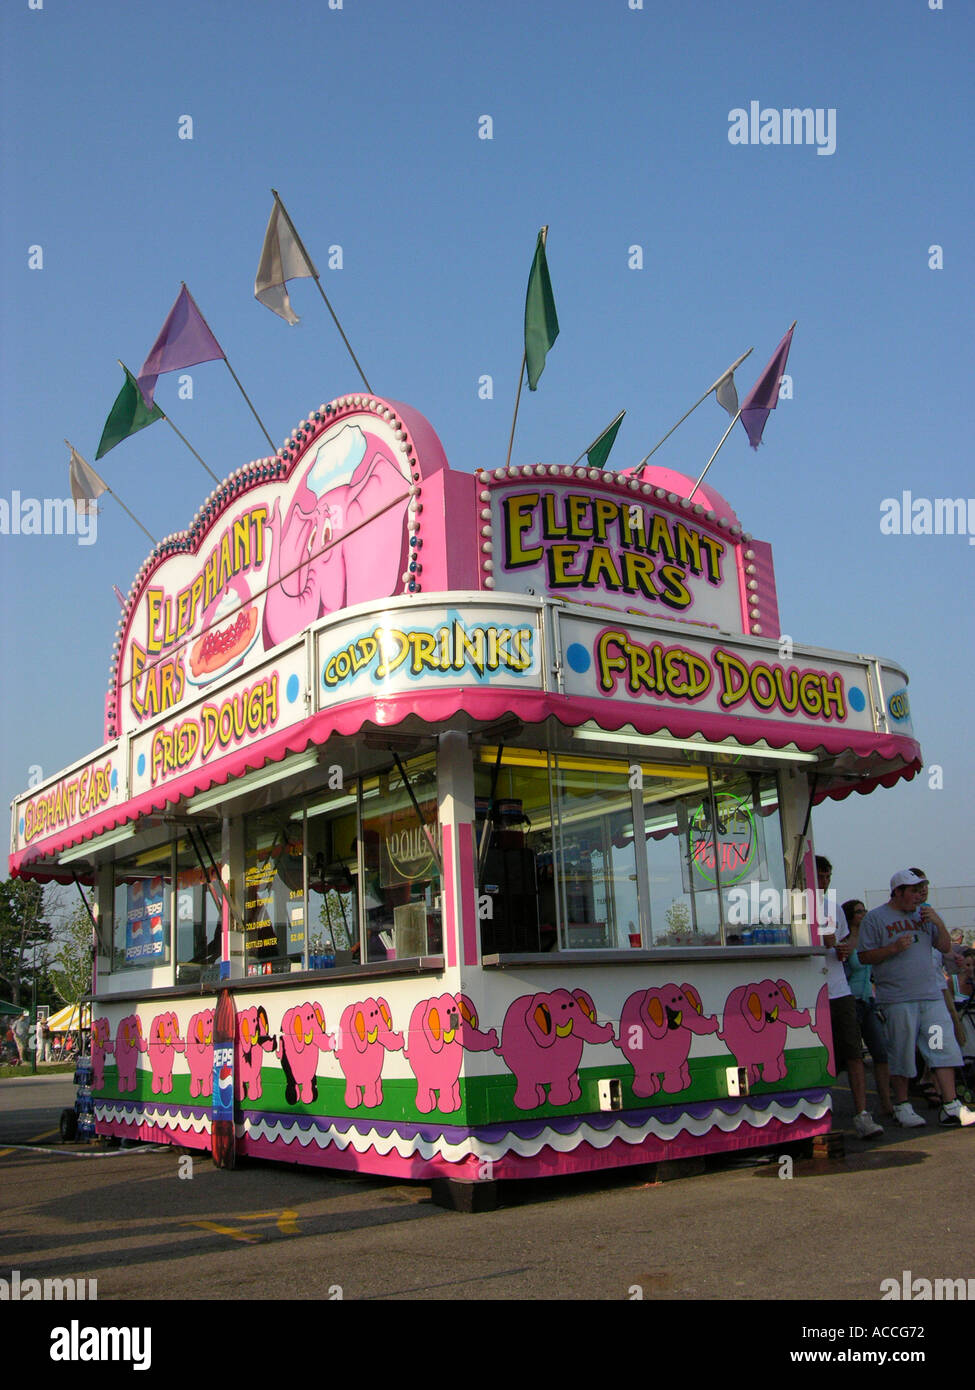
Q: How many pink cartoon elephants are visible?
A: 13